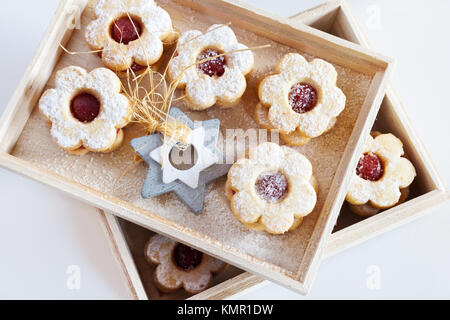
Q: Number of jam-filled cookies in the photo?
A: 7